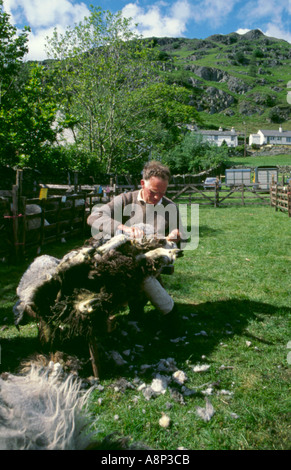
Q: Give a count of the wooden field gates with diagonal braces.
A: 2